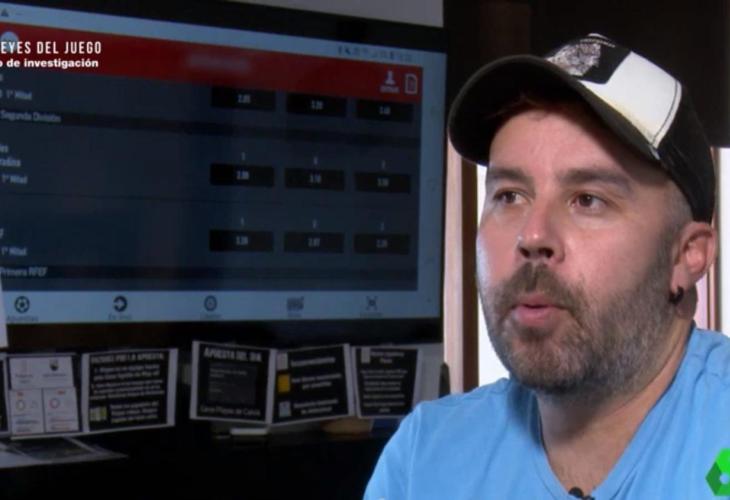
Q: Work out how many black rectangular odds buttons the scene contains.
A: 9